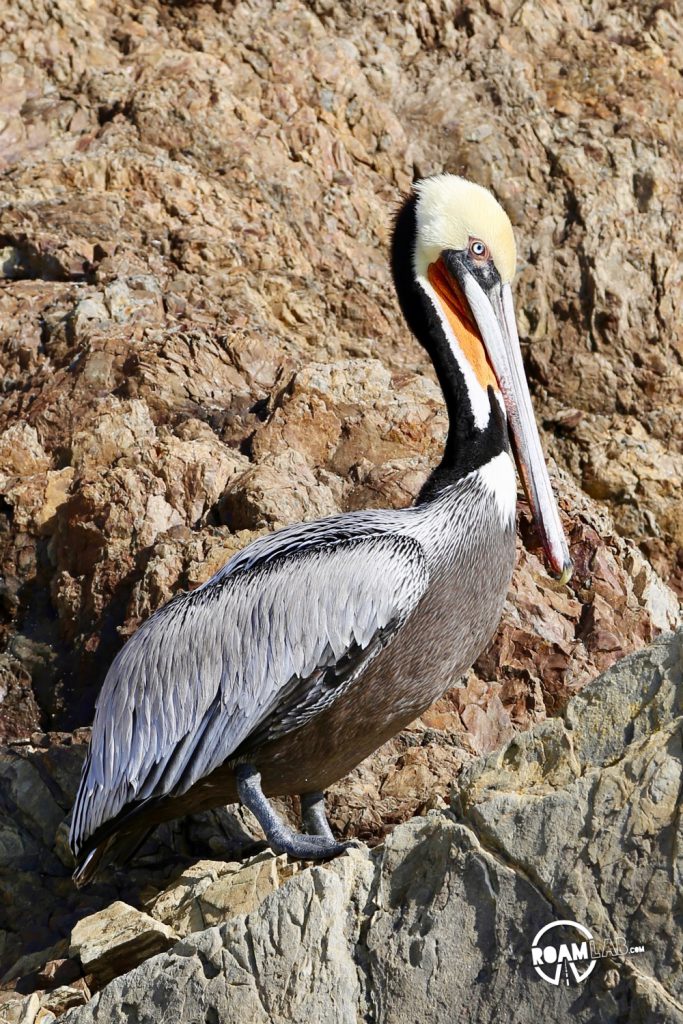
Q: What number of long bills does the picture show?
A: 1